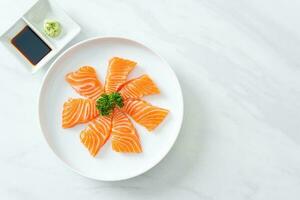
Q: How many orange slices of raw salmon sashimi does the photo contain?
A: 7